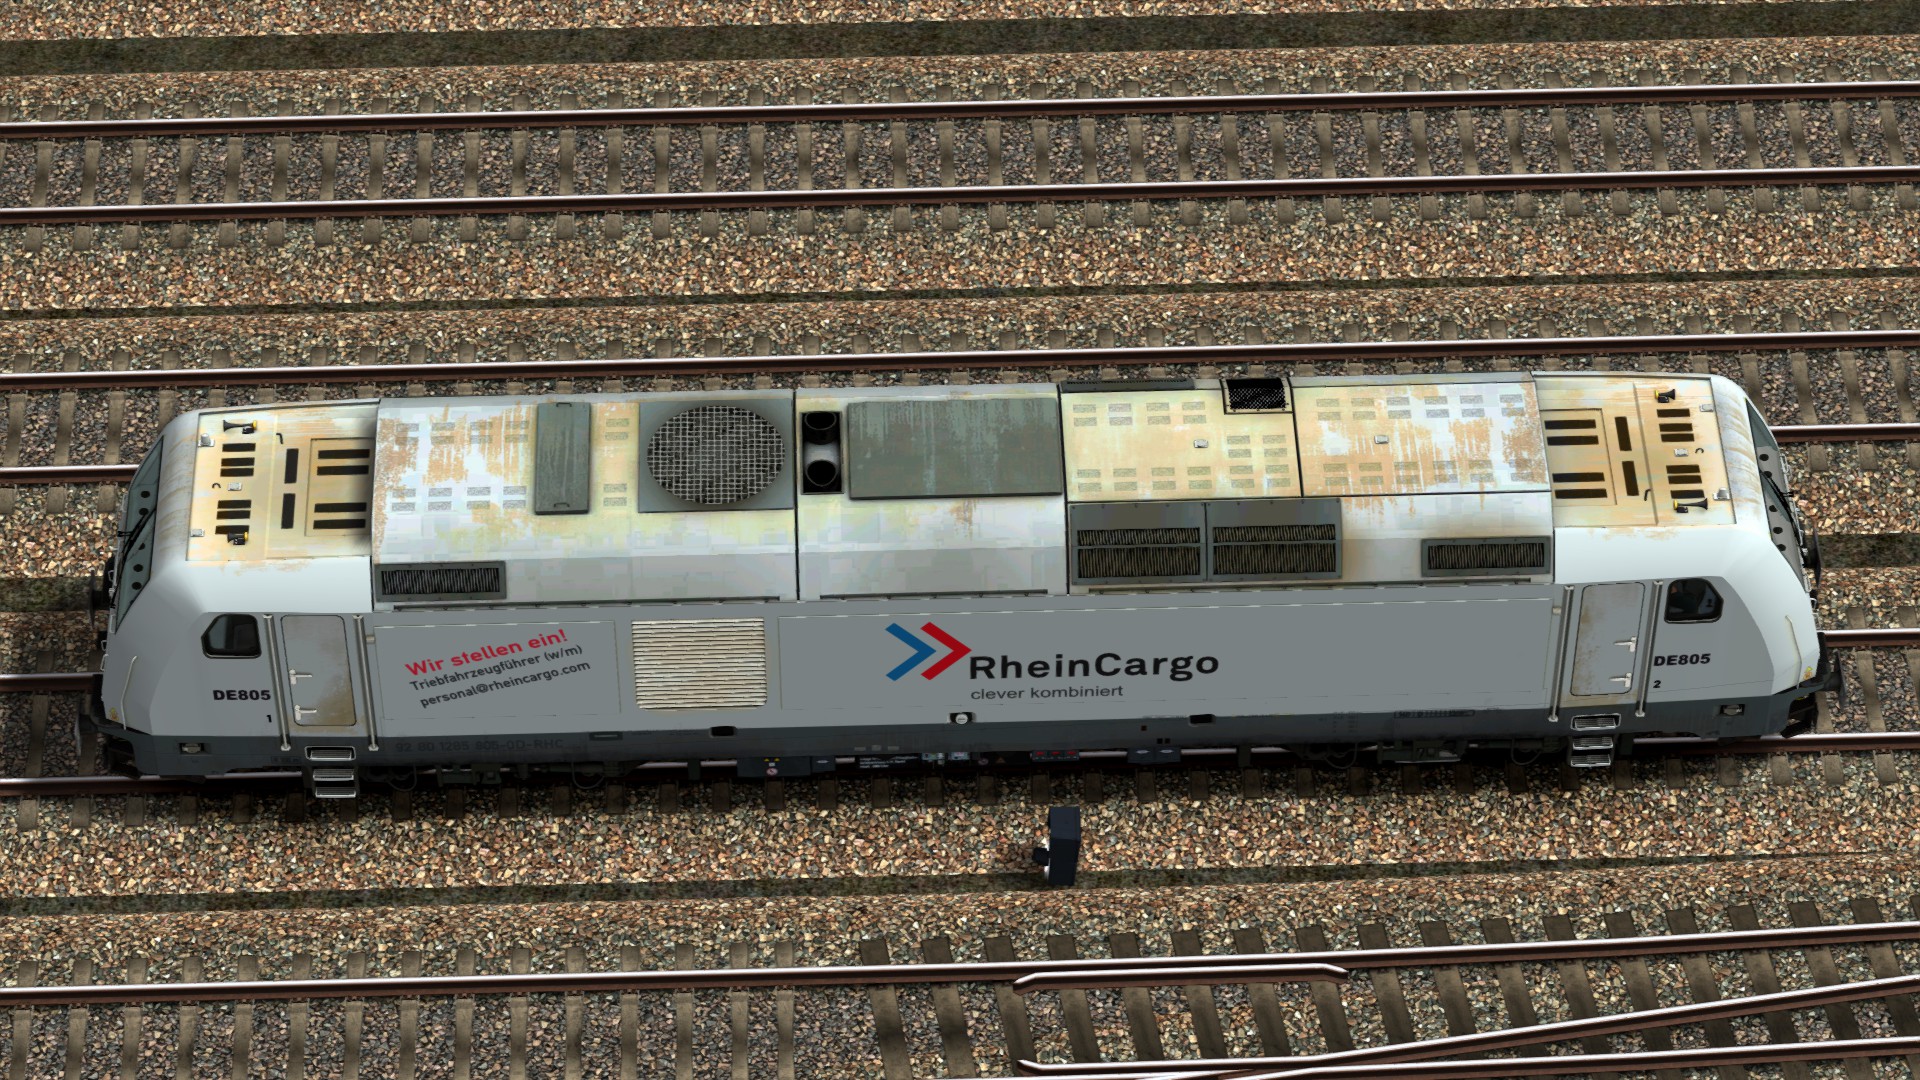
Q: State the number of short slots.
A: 12